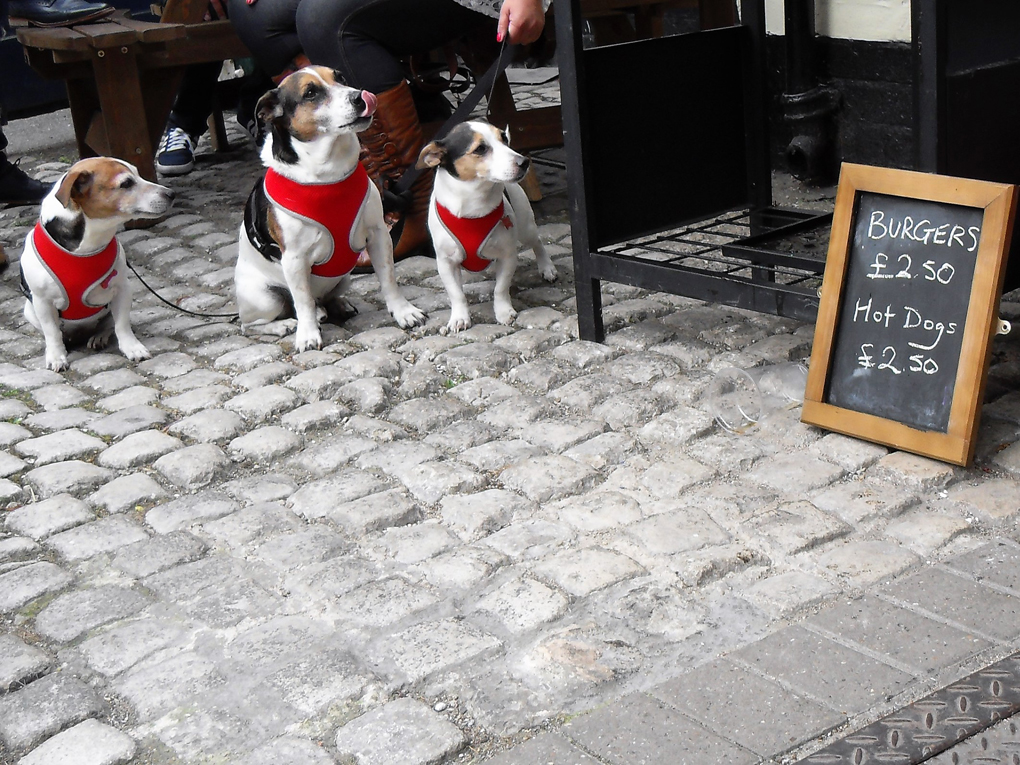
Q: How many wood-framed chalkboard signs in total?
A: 1